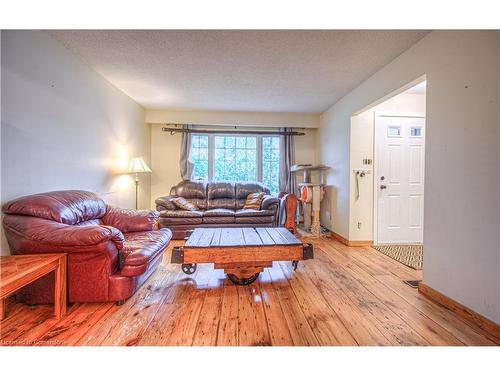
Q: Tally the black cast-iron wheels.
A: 3